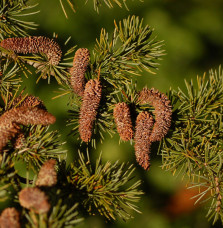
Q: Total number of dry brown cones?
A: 11